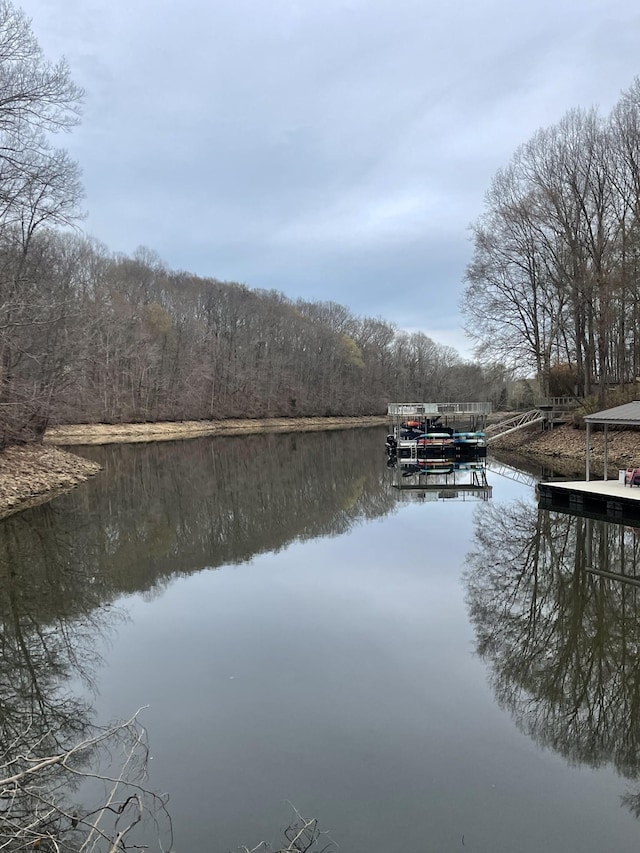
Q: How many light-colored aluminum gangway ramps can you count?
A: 1